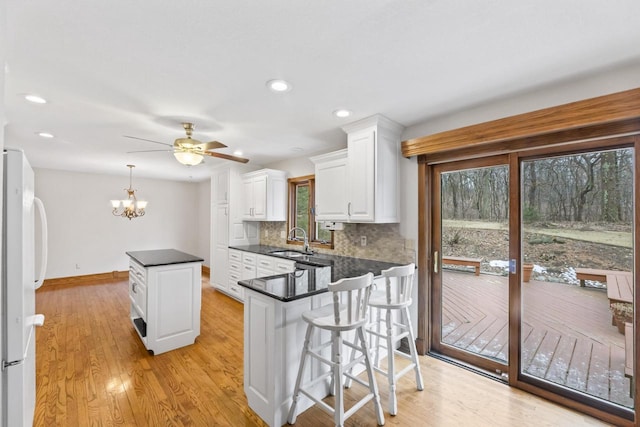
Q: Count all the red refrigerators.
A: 0